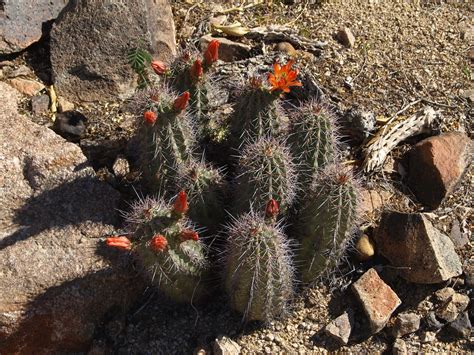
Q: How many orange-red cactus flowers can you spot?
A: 11